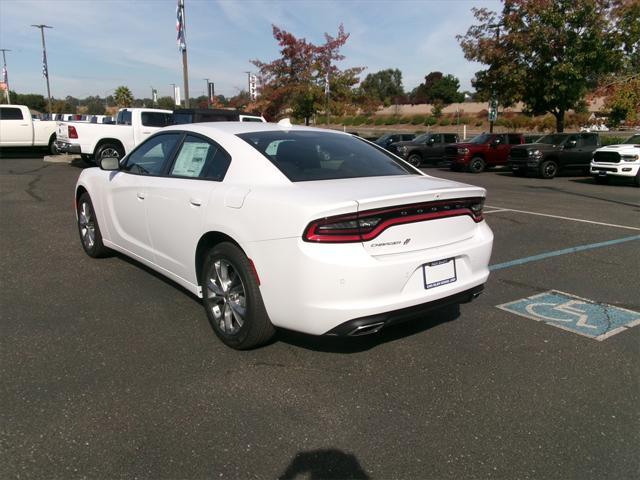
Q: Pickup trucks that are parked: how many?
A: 7